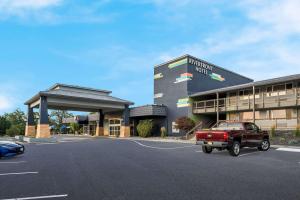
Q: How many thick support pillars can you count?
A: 4